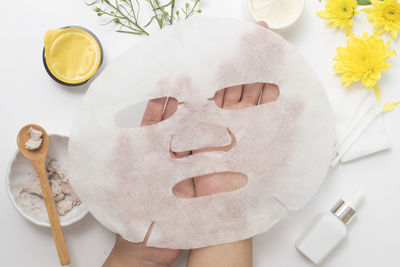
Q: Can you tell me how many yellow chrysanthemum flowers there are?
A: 3